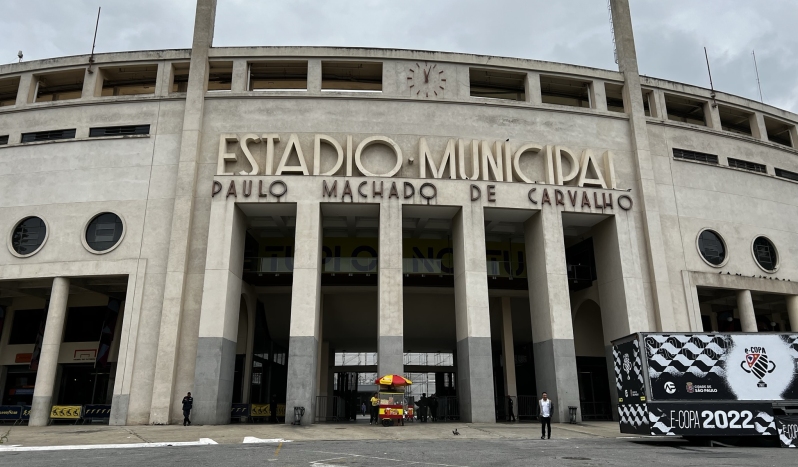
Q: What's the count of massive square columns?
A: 6